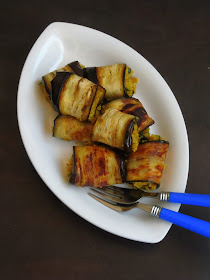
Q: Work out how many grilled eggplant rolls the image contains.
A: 8